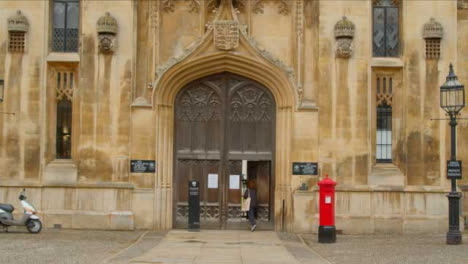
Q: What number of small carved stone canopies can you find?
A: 4